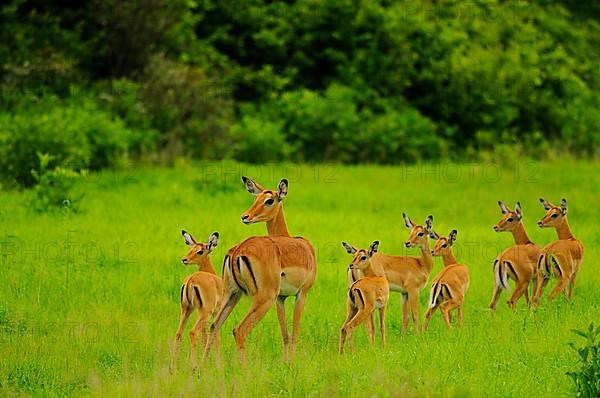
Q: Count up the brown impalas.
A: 7